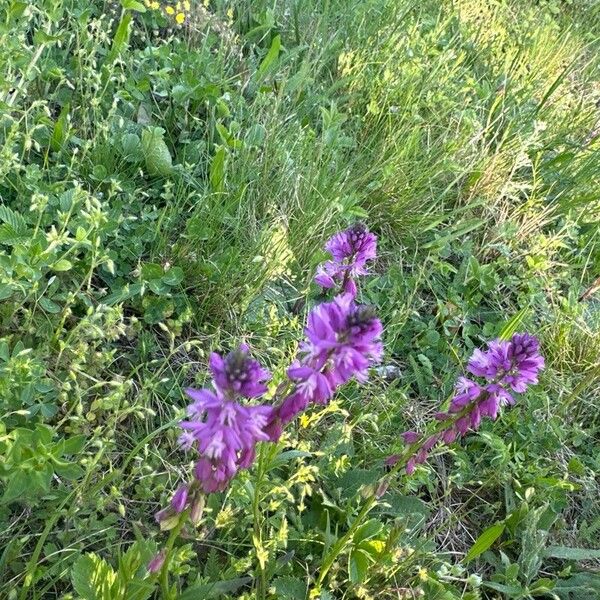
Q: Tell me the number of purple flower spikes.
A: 4